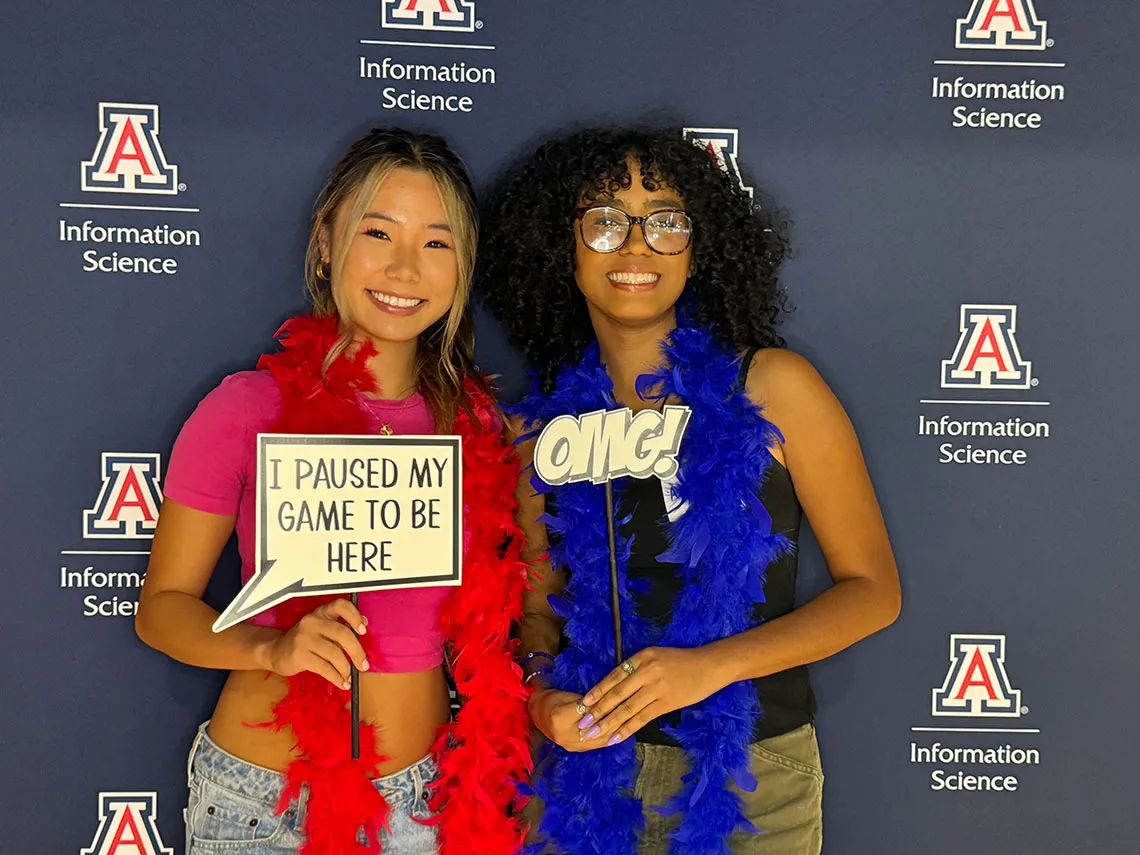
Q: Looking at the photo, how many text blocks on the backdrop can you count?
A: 6